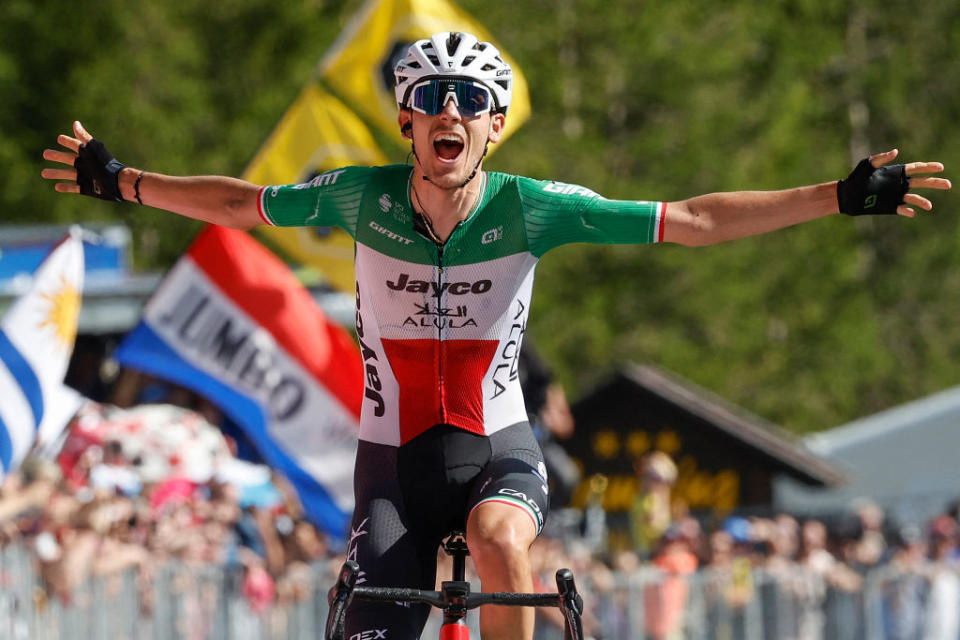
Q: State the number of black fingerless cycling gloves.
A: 2